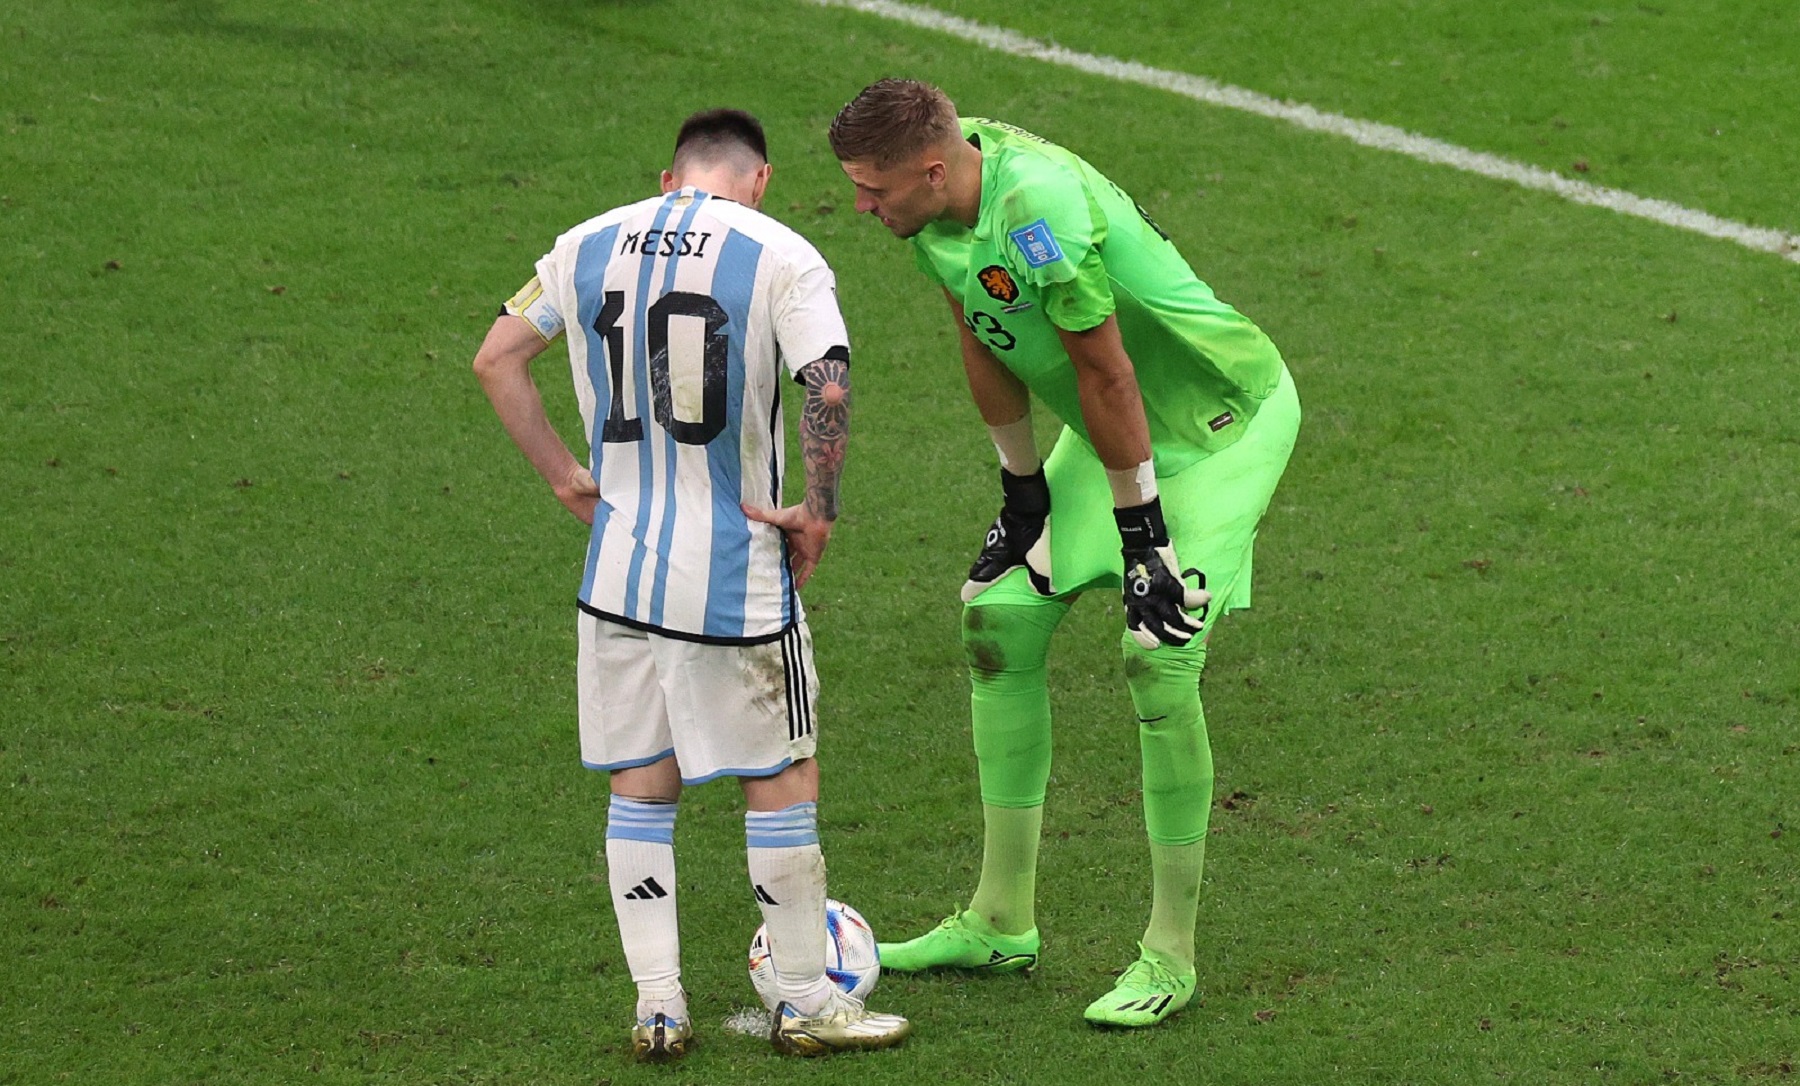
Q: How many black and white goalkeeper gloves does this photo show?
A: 2